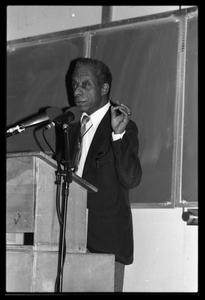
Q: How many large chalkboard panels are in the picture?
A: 3